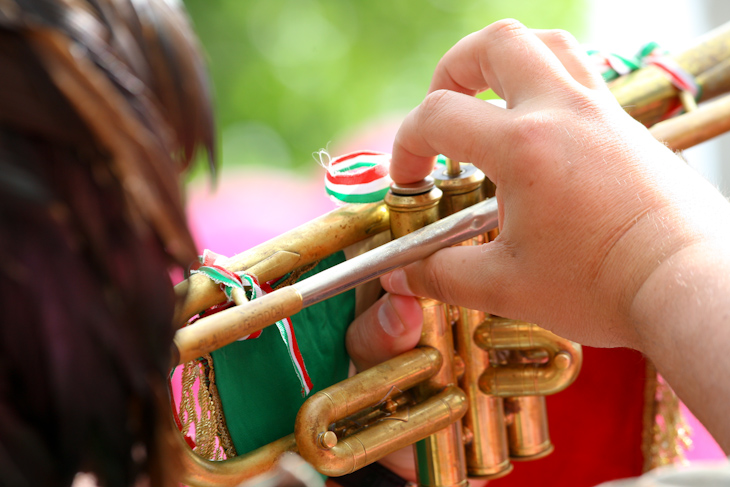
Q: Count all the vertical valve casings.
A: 3